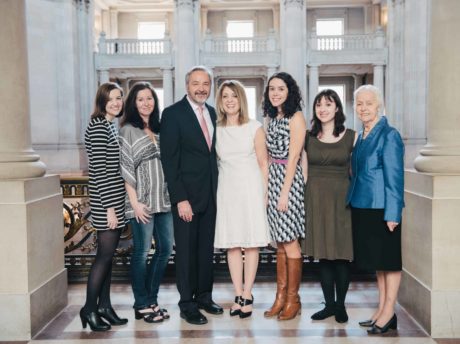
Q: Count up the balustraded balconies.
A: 3